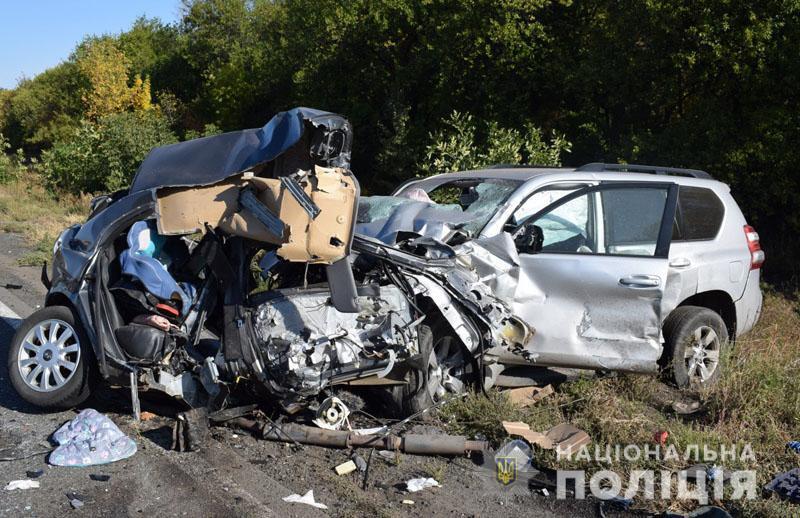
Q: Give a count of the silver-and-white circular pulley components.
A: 1